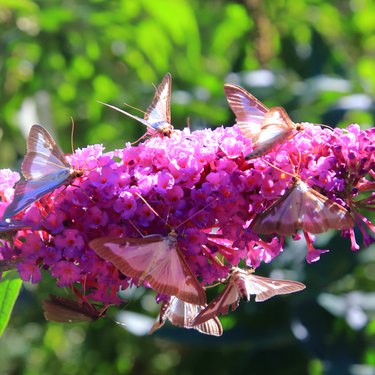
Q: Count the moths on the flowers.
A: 8